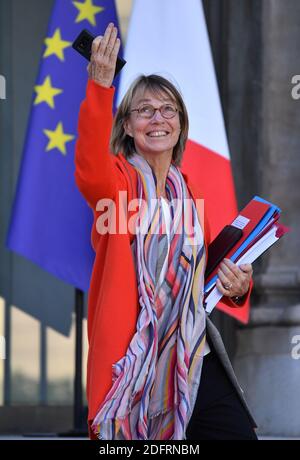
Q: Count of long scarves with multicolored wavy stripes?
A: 1